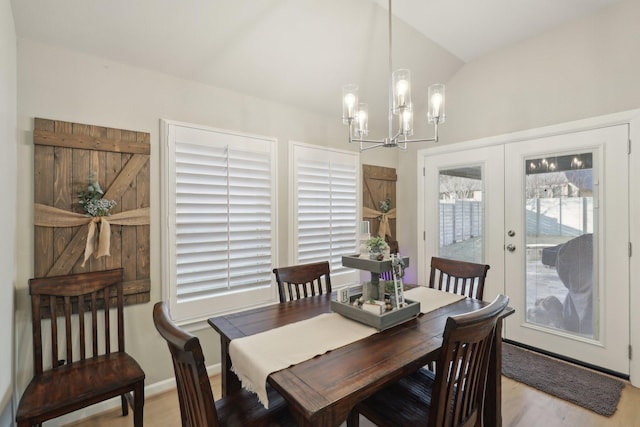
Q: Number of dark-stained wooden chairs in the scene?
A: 5